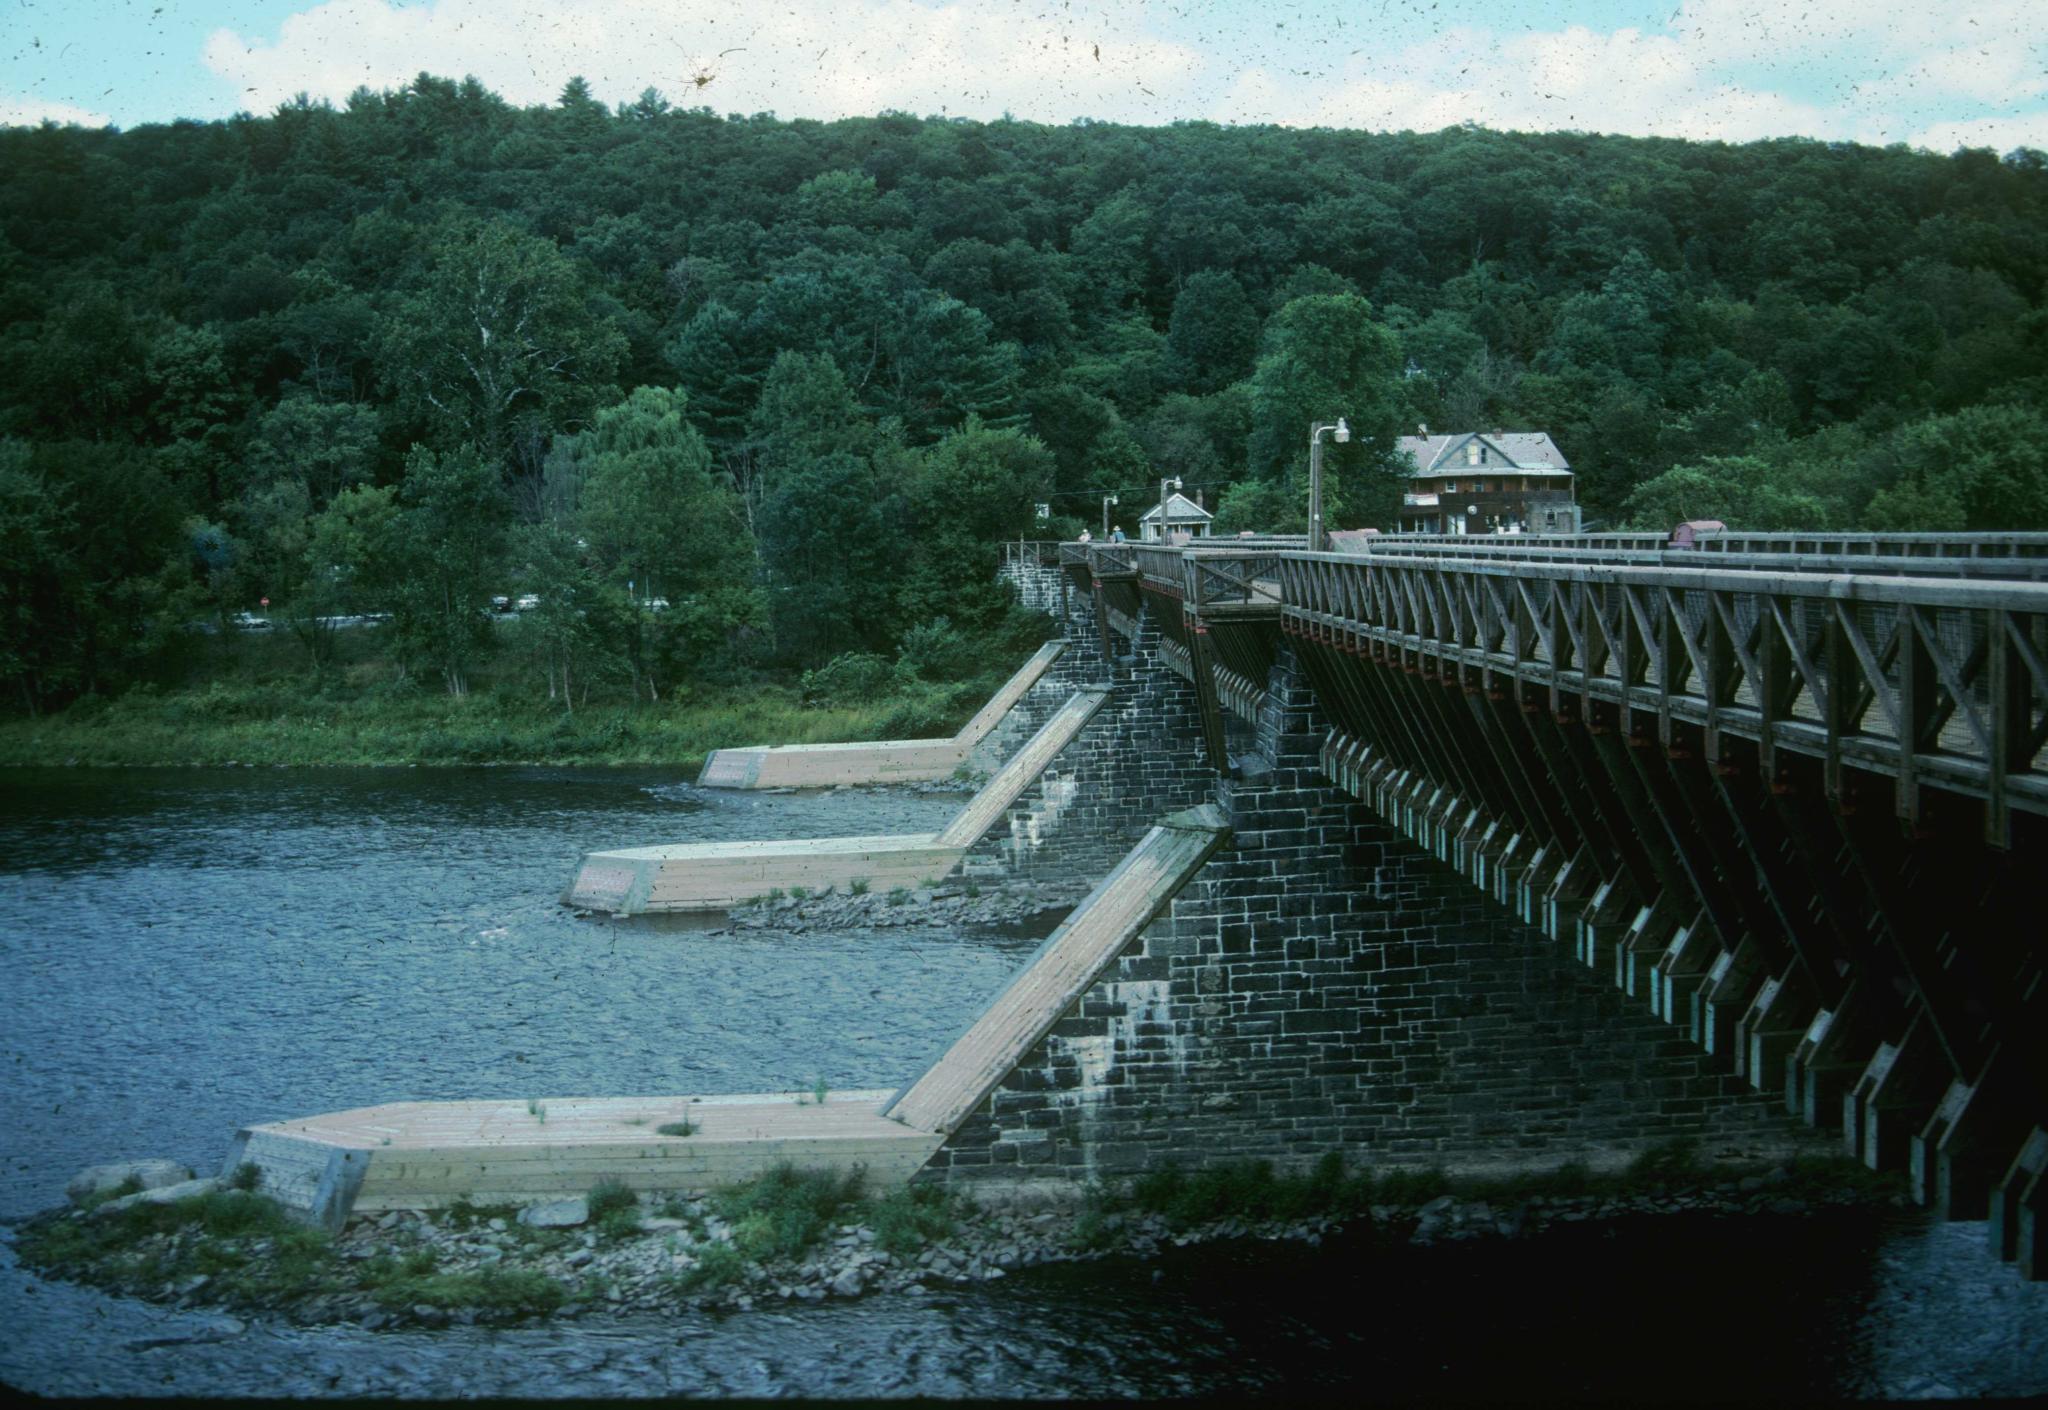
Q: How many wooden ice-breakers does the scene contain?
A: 3